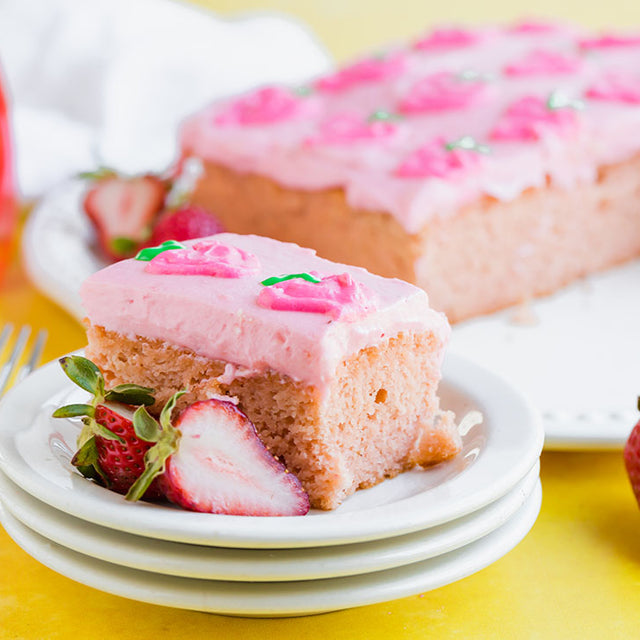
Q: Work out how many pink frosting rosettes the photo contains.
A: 13